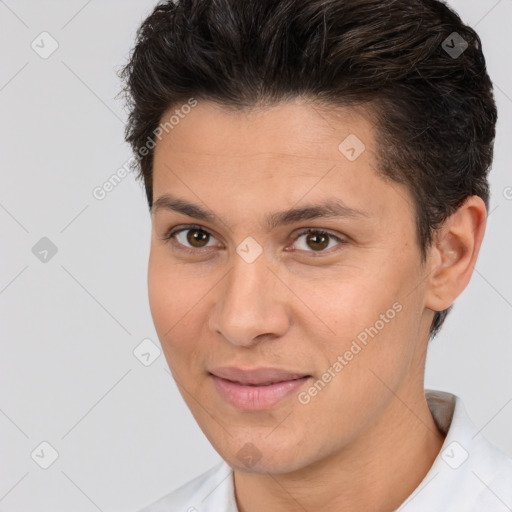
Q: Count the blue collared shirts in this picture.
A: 0